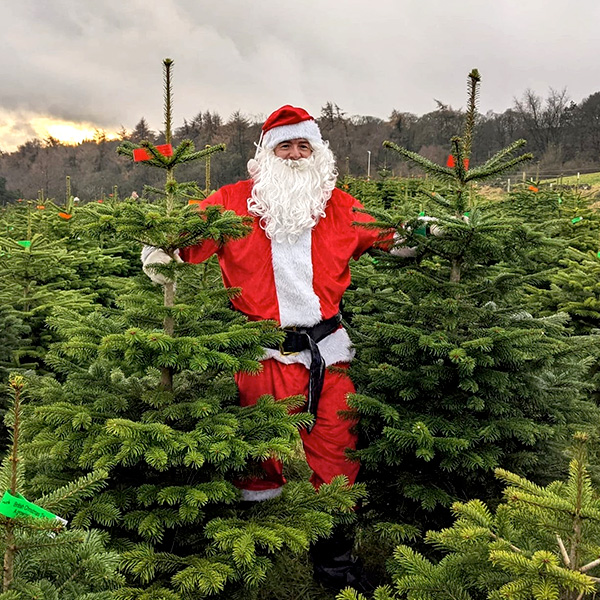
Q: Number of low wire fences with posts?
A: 1